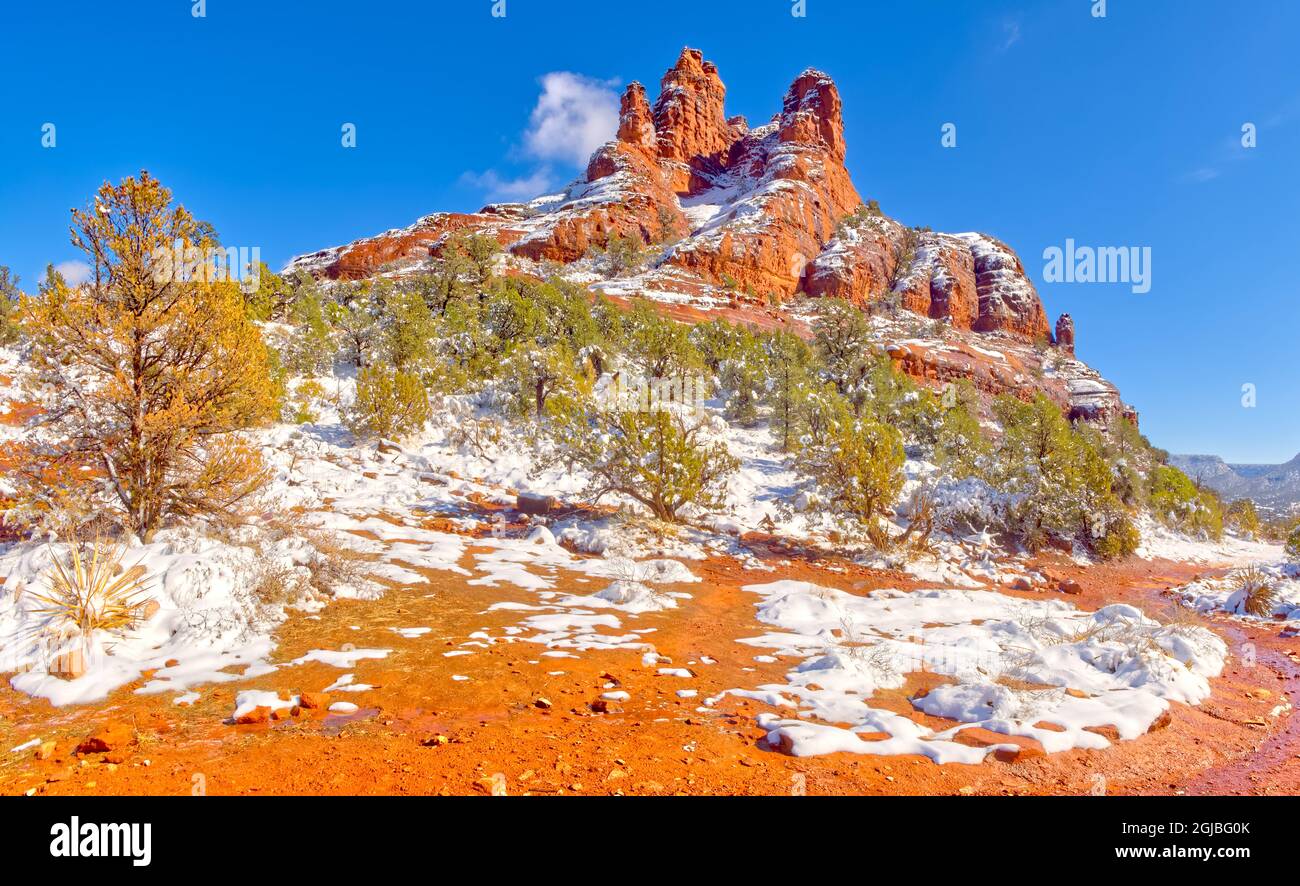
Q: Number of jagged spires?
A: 3